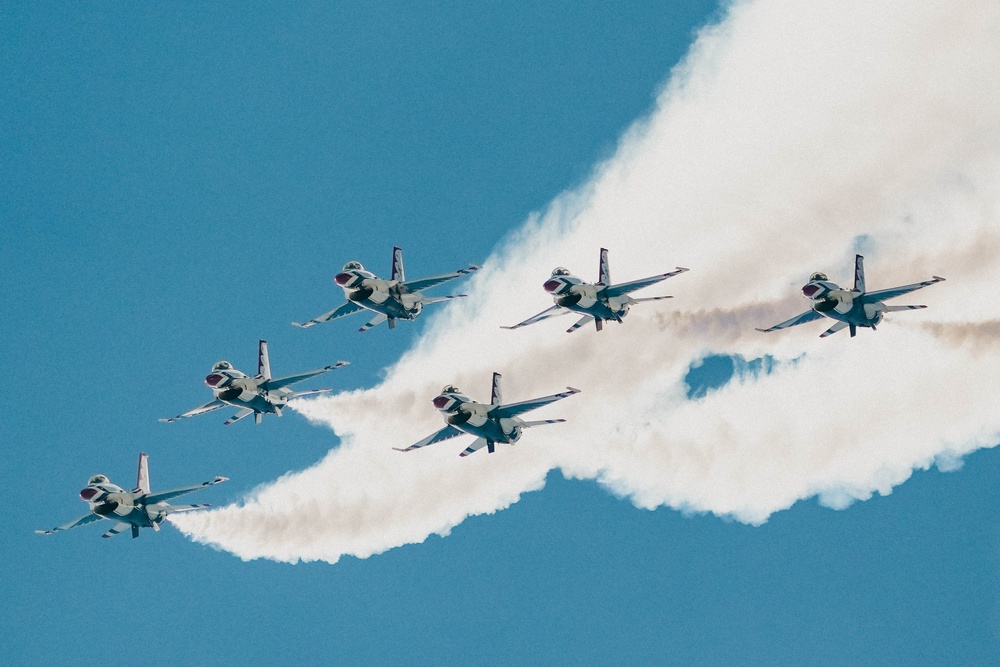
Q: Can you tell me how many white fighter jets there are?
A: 6